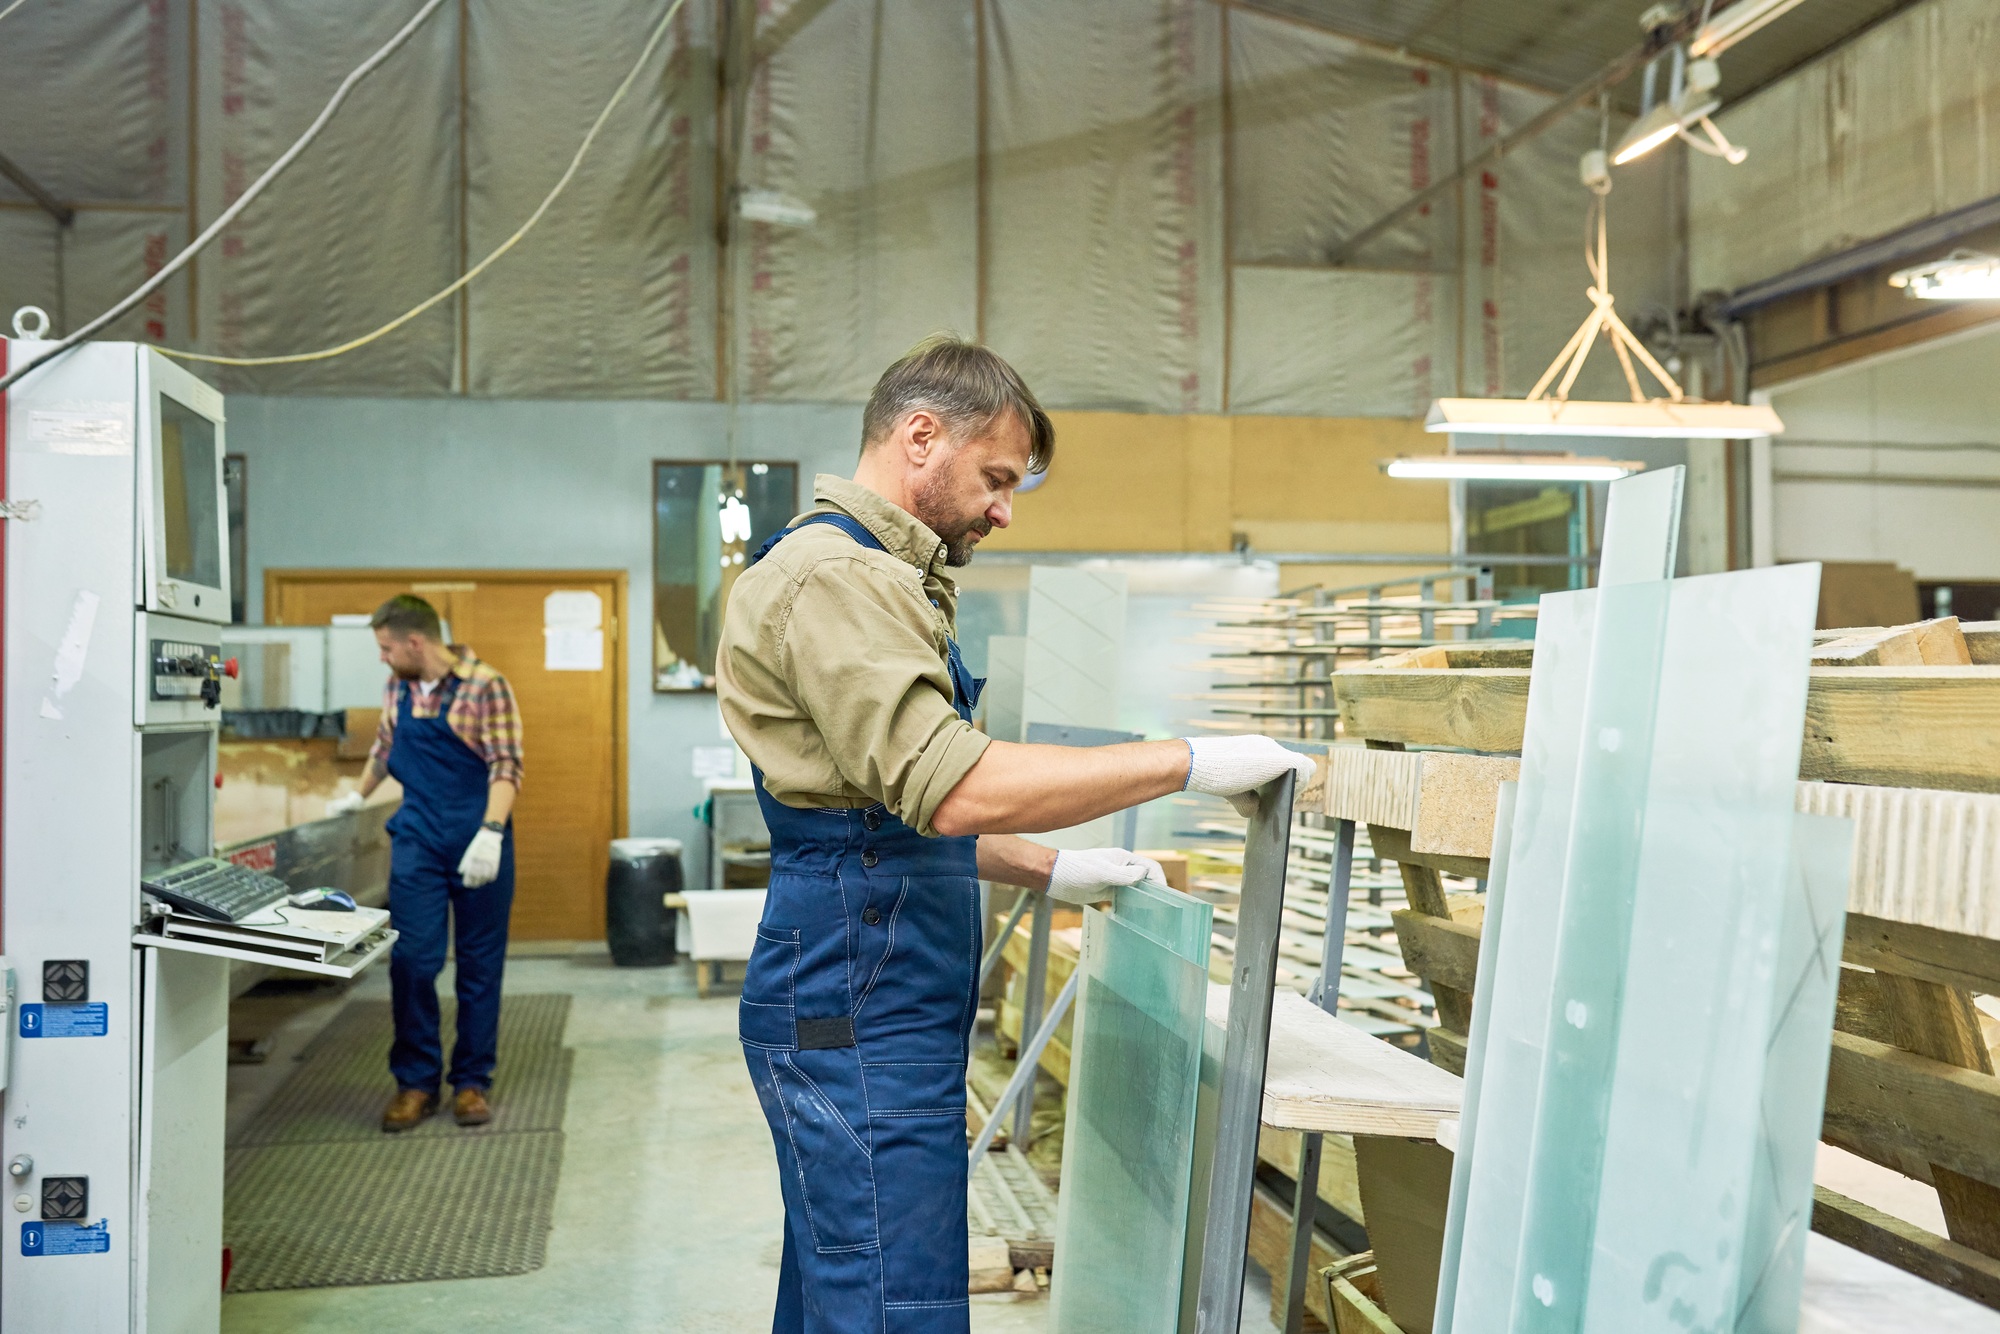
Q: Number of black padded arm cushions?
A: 0